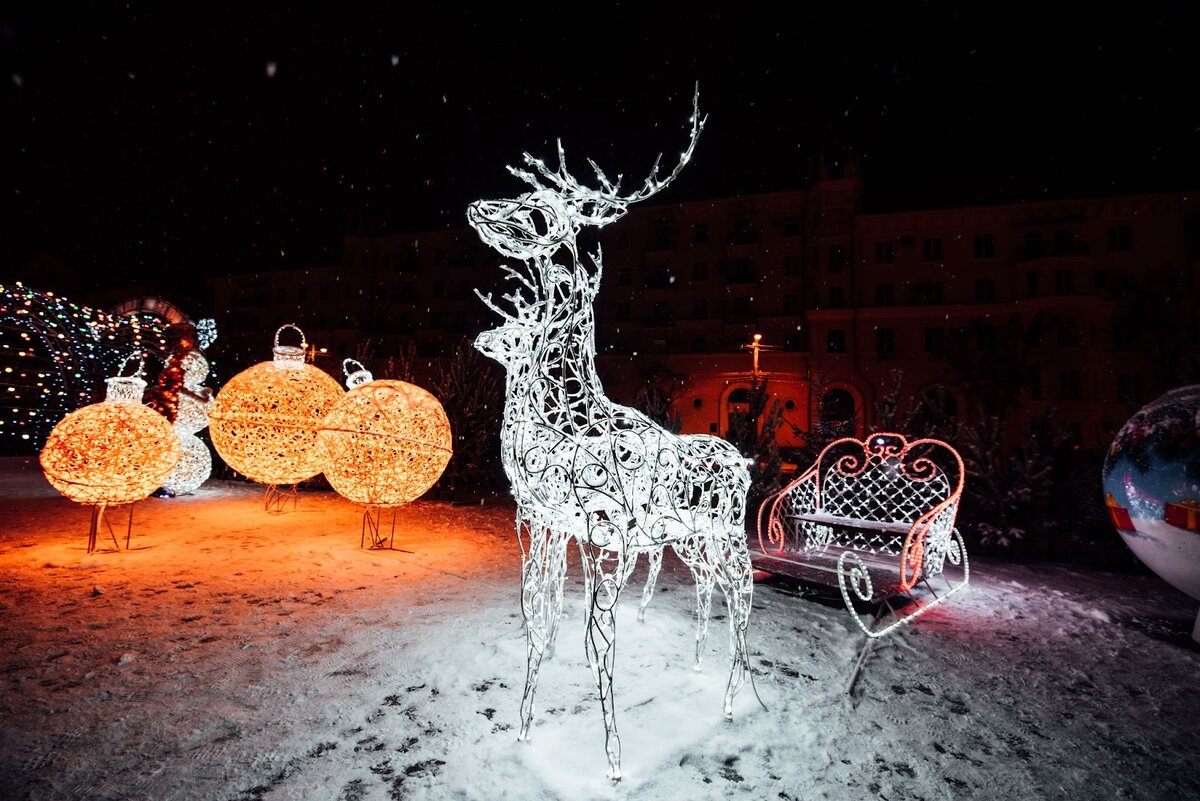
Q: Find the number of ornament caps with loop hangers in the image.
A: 3